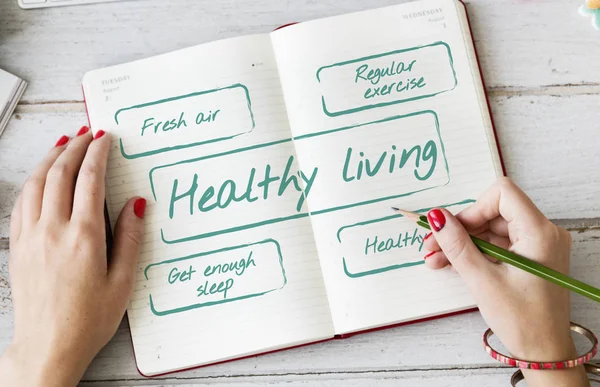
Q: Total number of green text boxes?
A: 5